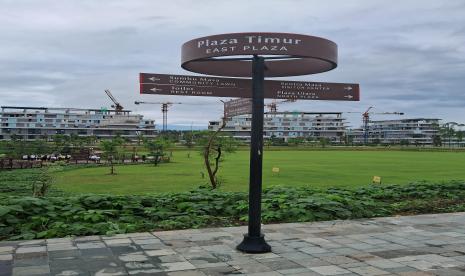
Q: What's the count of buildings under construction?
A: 3